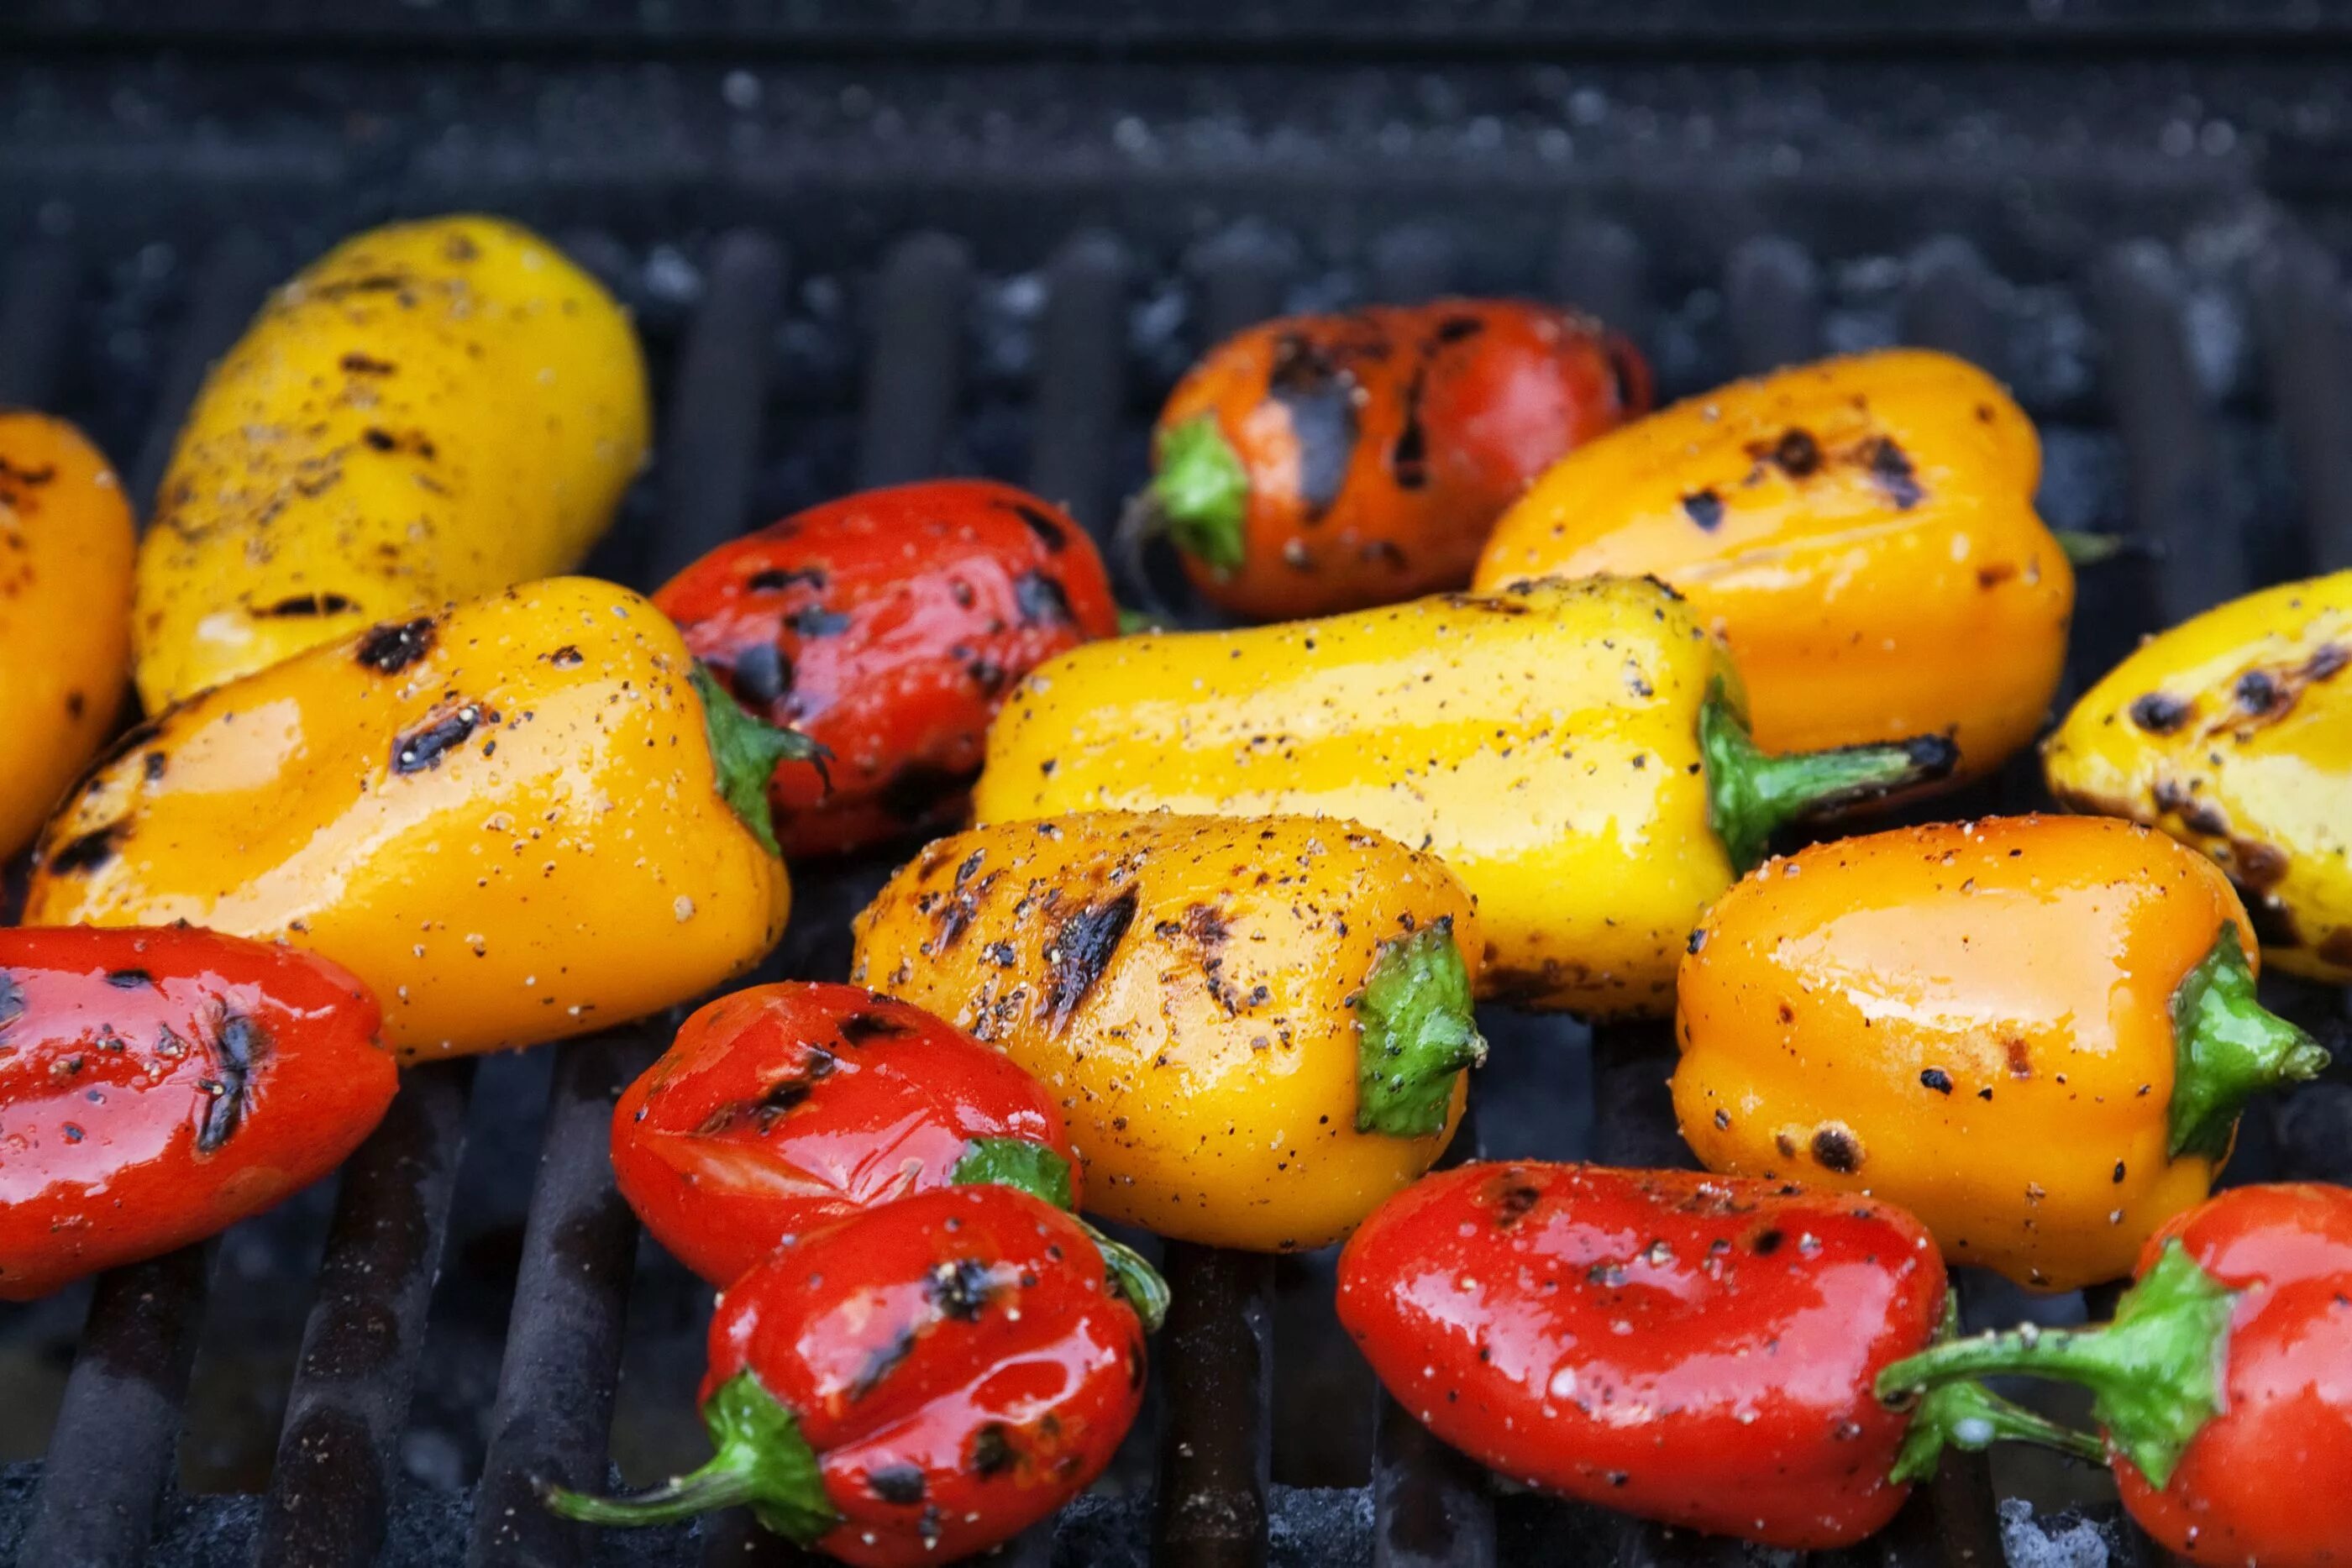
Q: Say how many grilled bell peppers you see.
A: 15